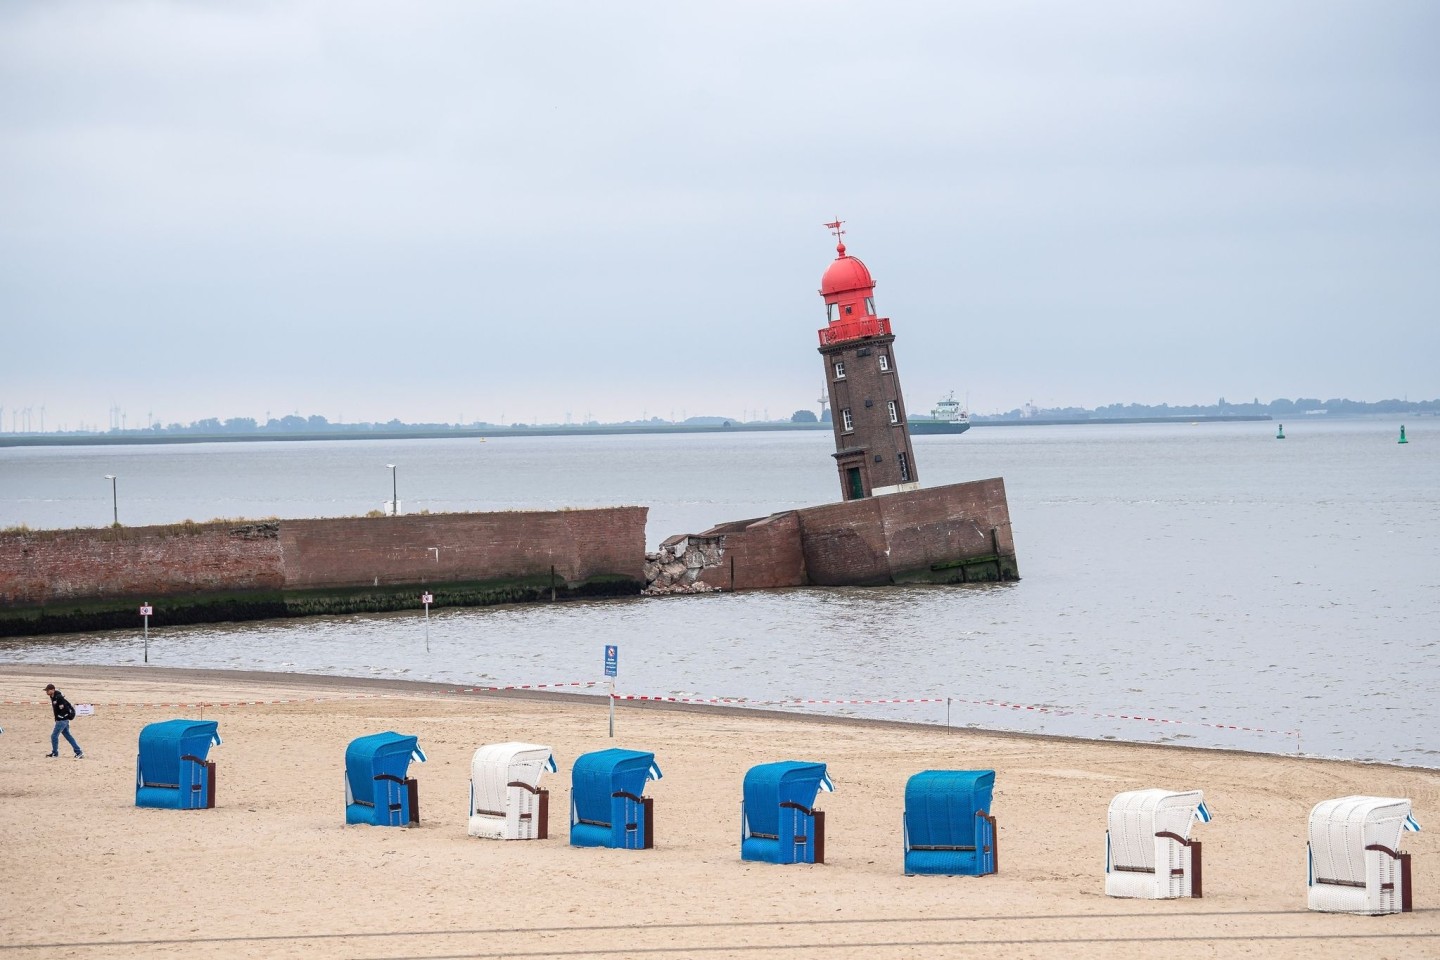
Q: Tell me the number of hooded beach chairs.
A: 8